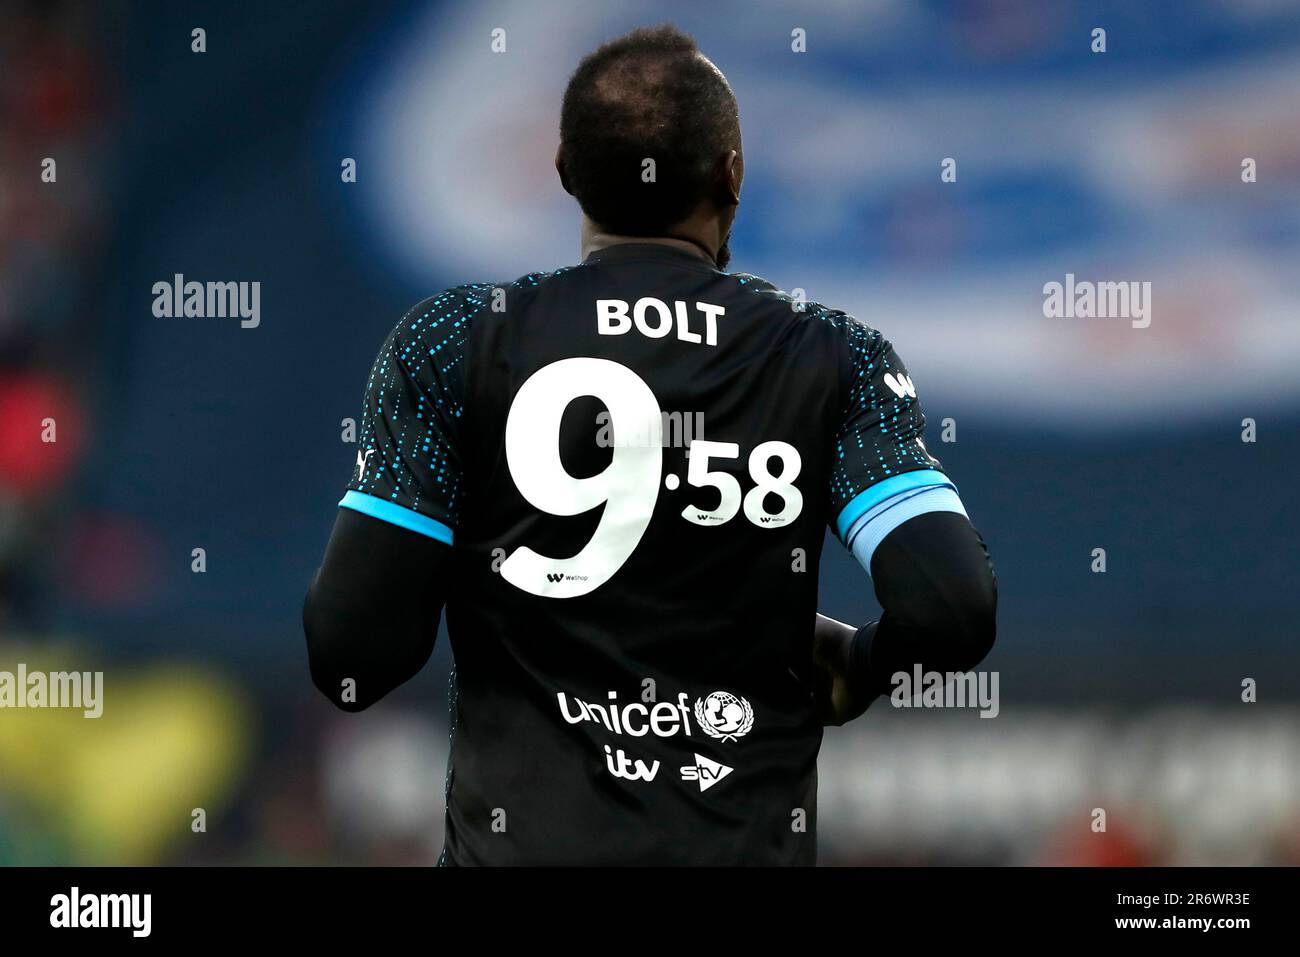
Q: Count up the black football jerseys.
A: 1